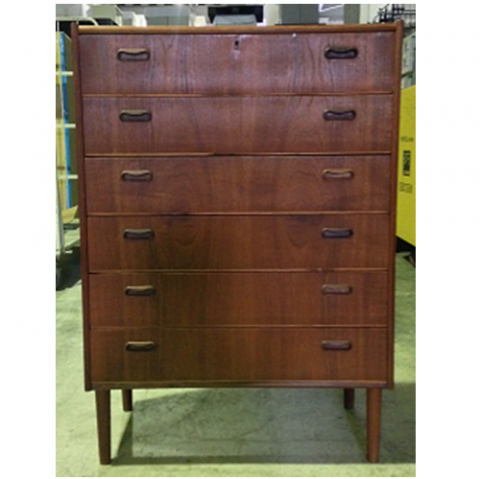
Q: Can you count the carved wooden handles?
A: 12